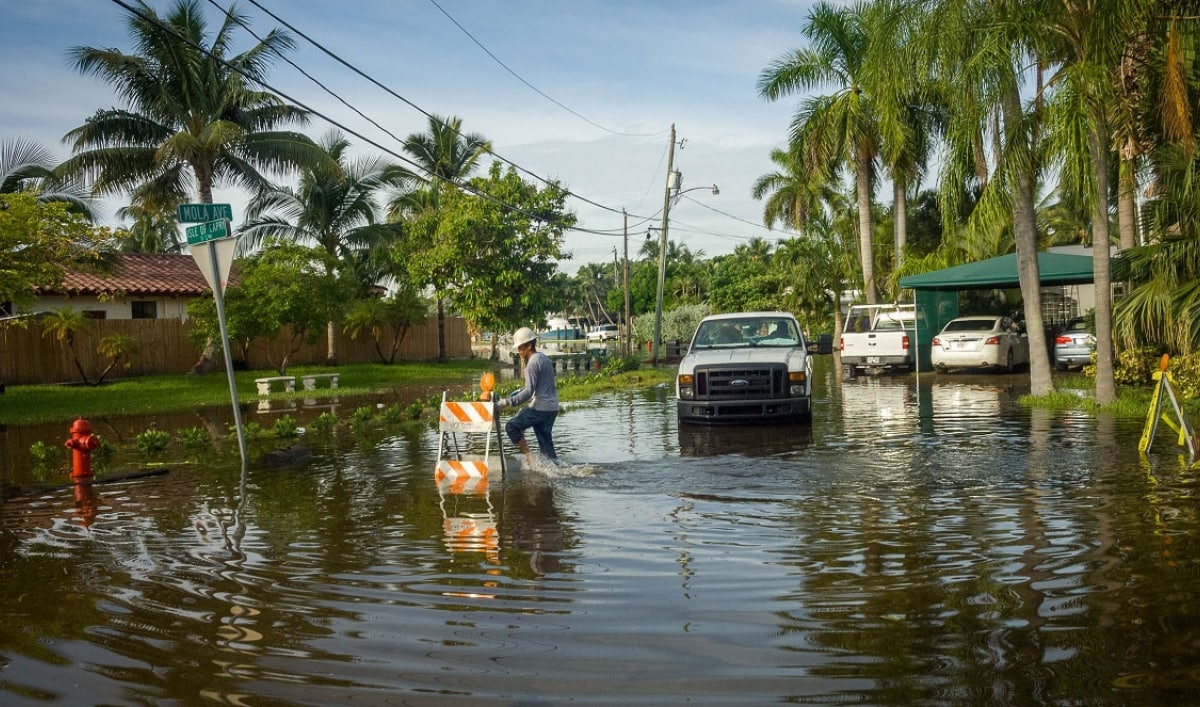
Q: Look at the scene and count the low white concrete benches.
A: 2